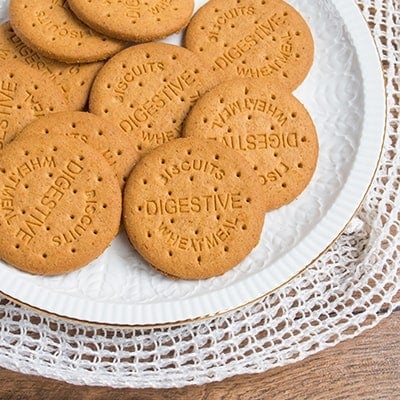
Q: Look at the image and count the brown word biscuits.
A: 10